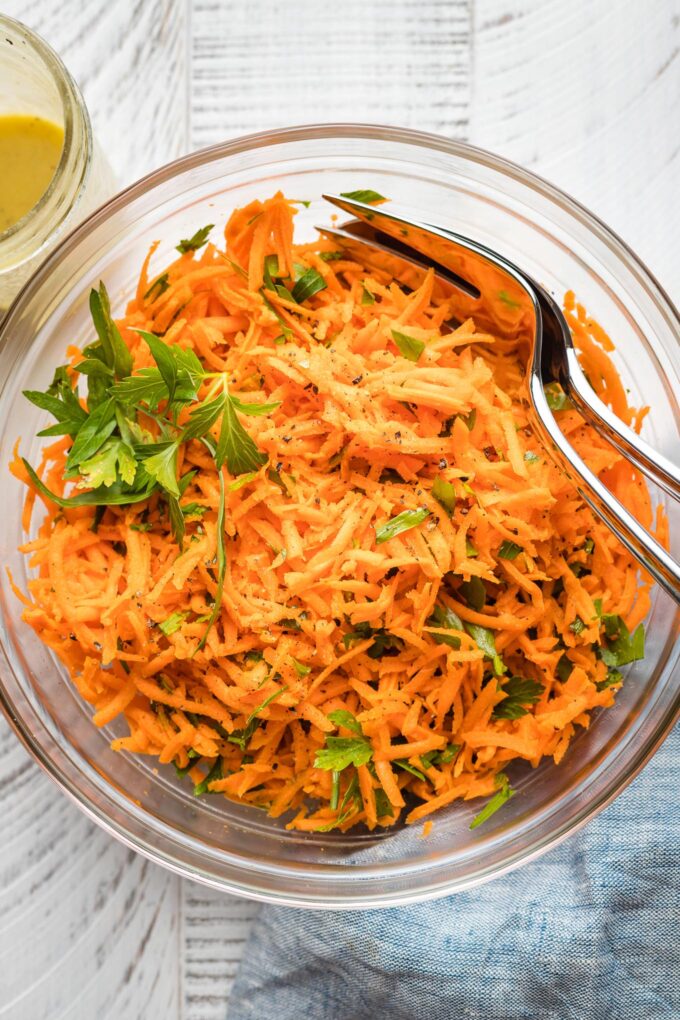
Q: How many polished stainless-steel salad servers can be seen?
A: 2